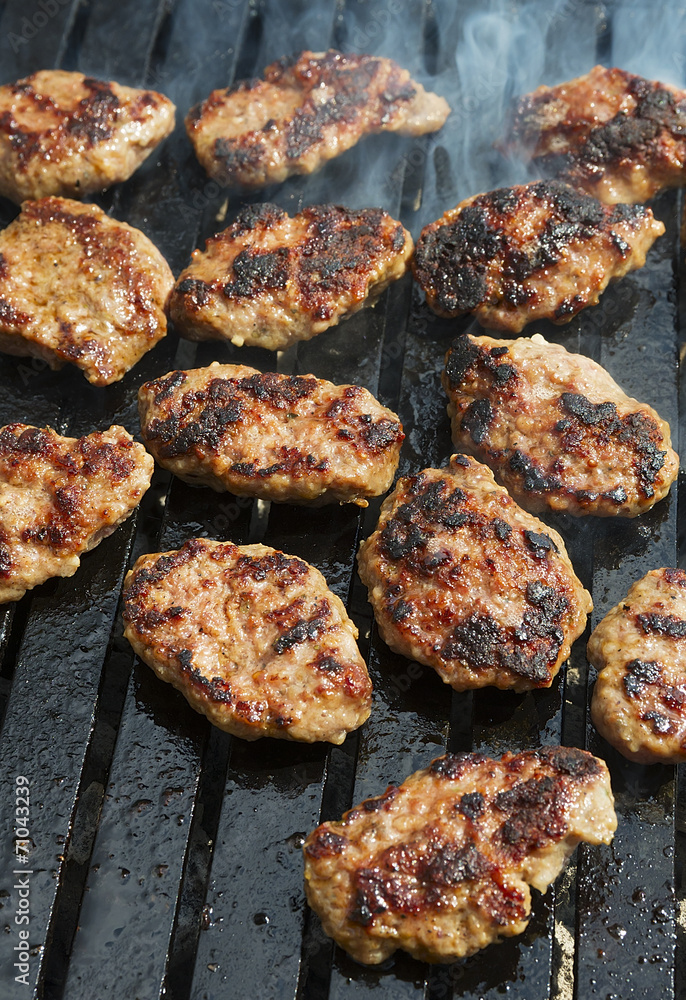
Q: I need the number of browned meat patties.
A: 13